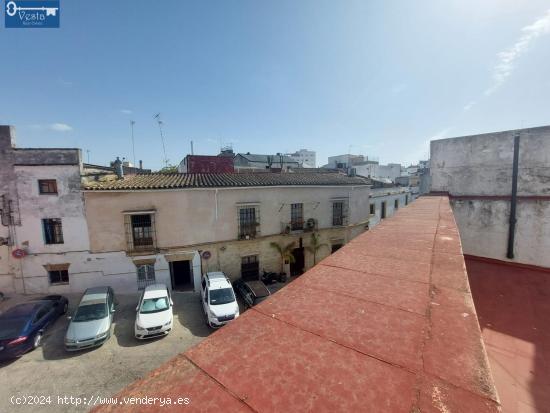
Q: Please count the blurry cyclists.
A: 0